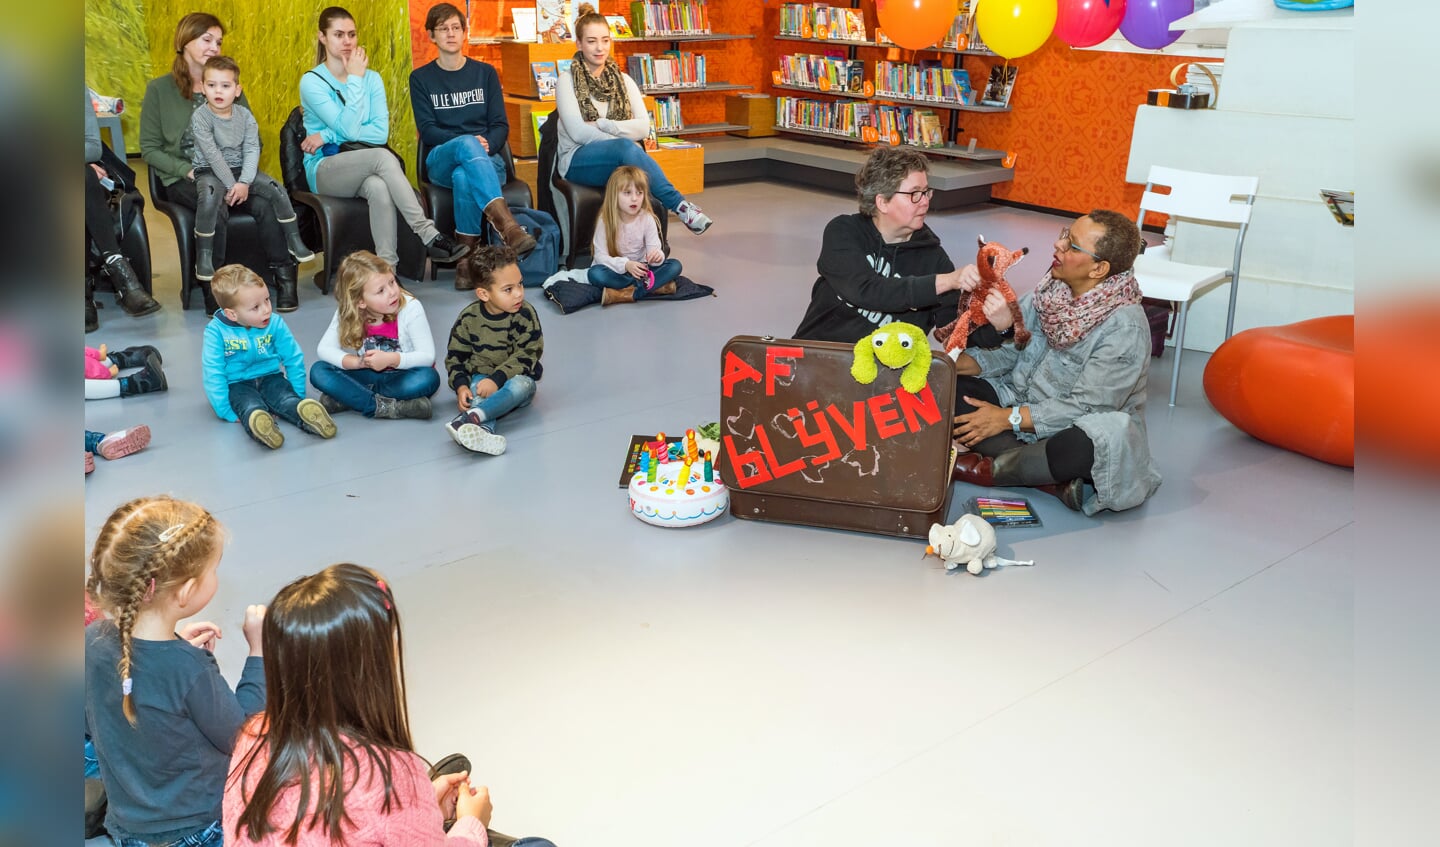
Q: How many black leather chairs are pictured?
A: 5